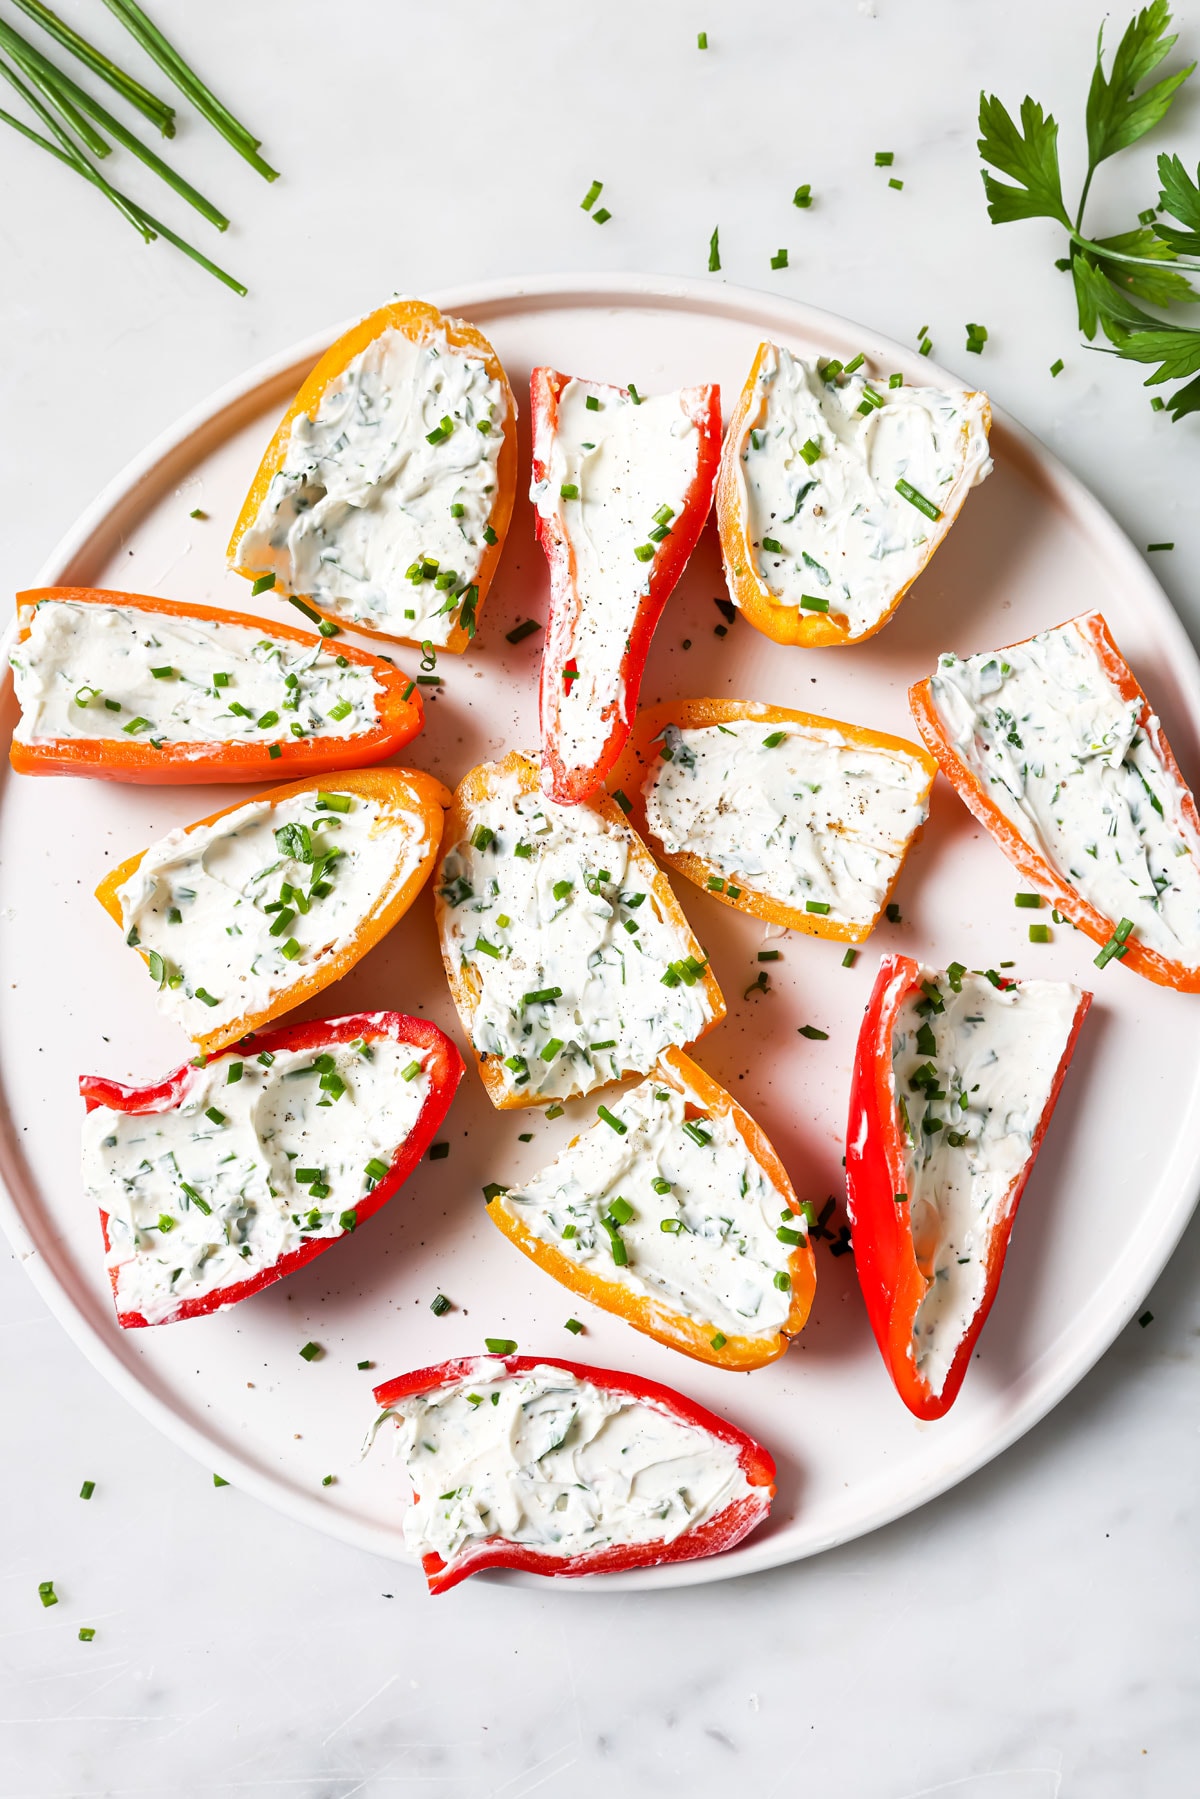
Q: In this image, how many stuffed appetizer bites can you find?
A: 12